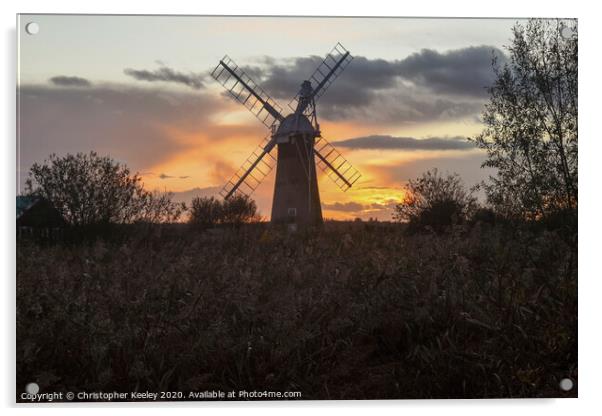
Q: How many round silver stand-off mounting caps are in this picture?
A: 4